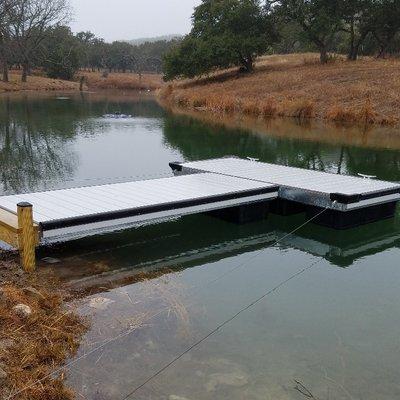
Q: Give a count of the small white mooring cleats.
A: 2